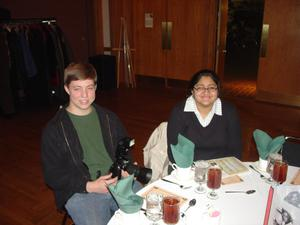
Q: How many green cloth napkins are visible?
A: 3